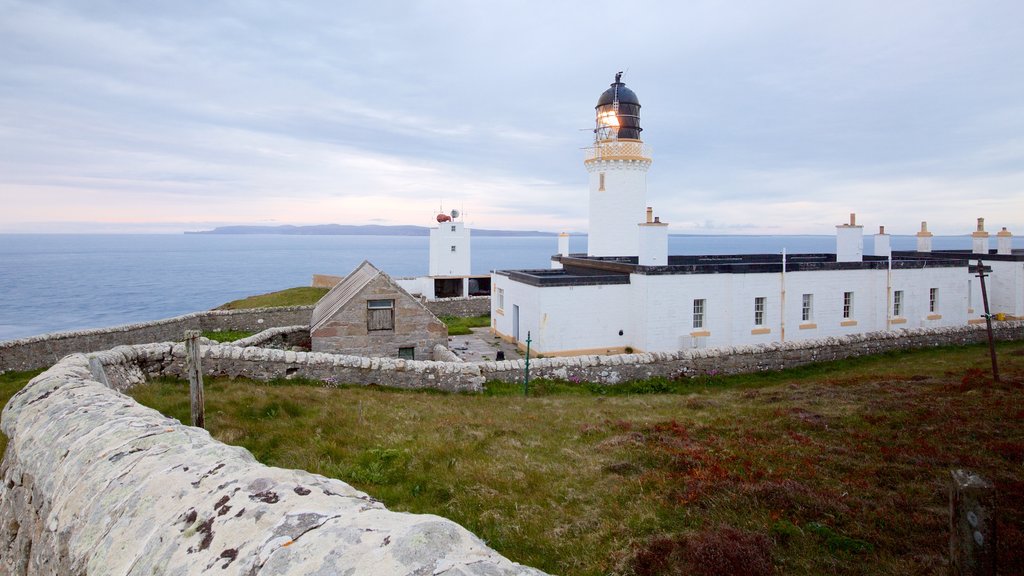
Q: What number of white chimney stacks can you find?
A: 7